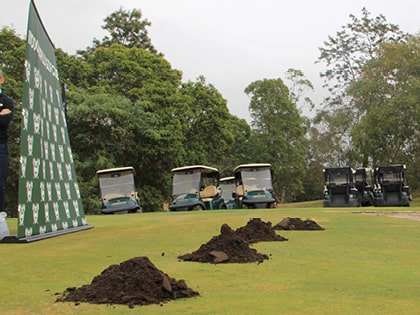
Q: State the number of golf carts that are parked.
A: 7